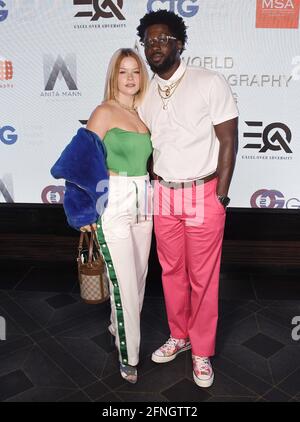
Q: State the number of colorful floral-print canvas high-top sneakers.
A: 2